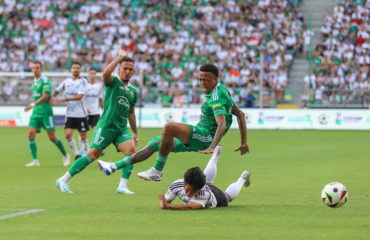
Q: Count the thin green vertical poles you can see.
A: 3